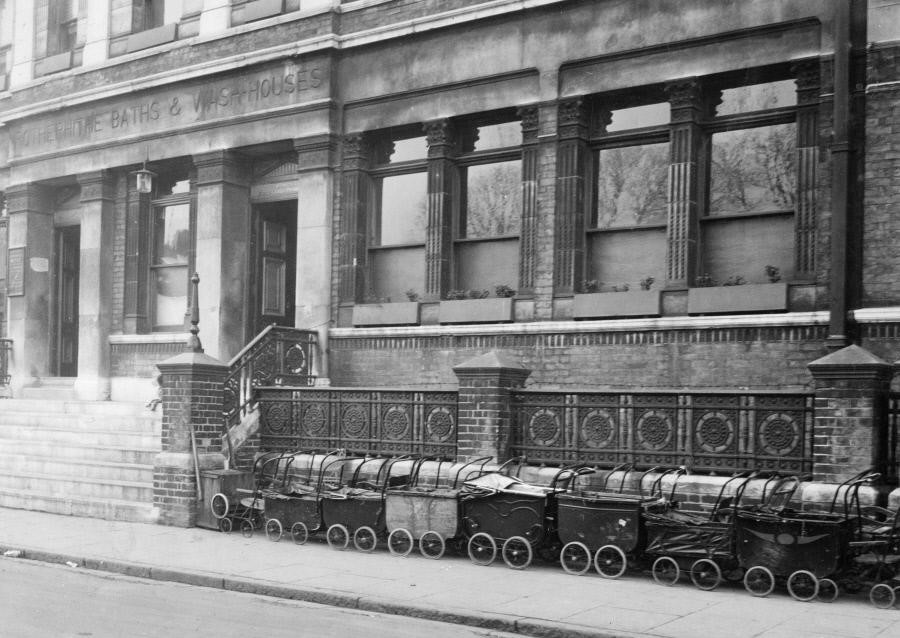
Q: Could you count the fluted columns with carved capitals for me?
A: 6